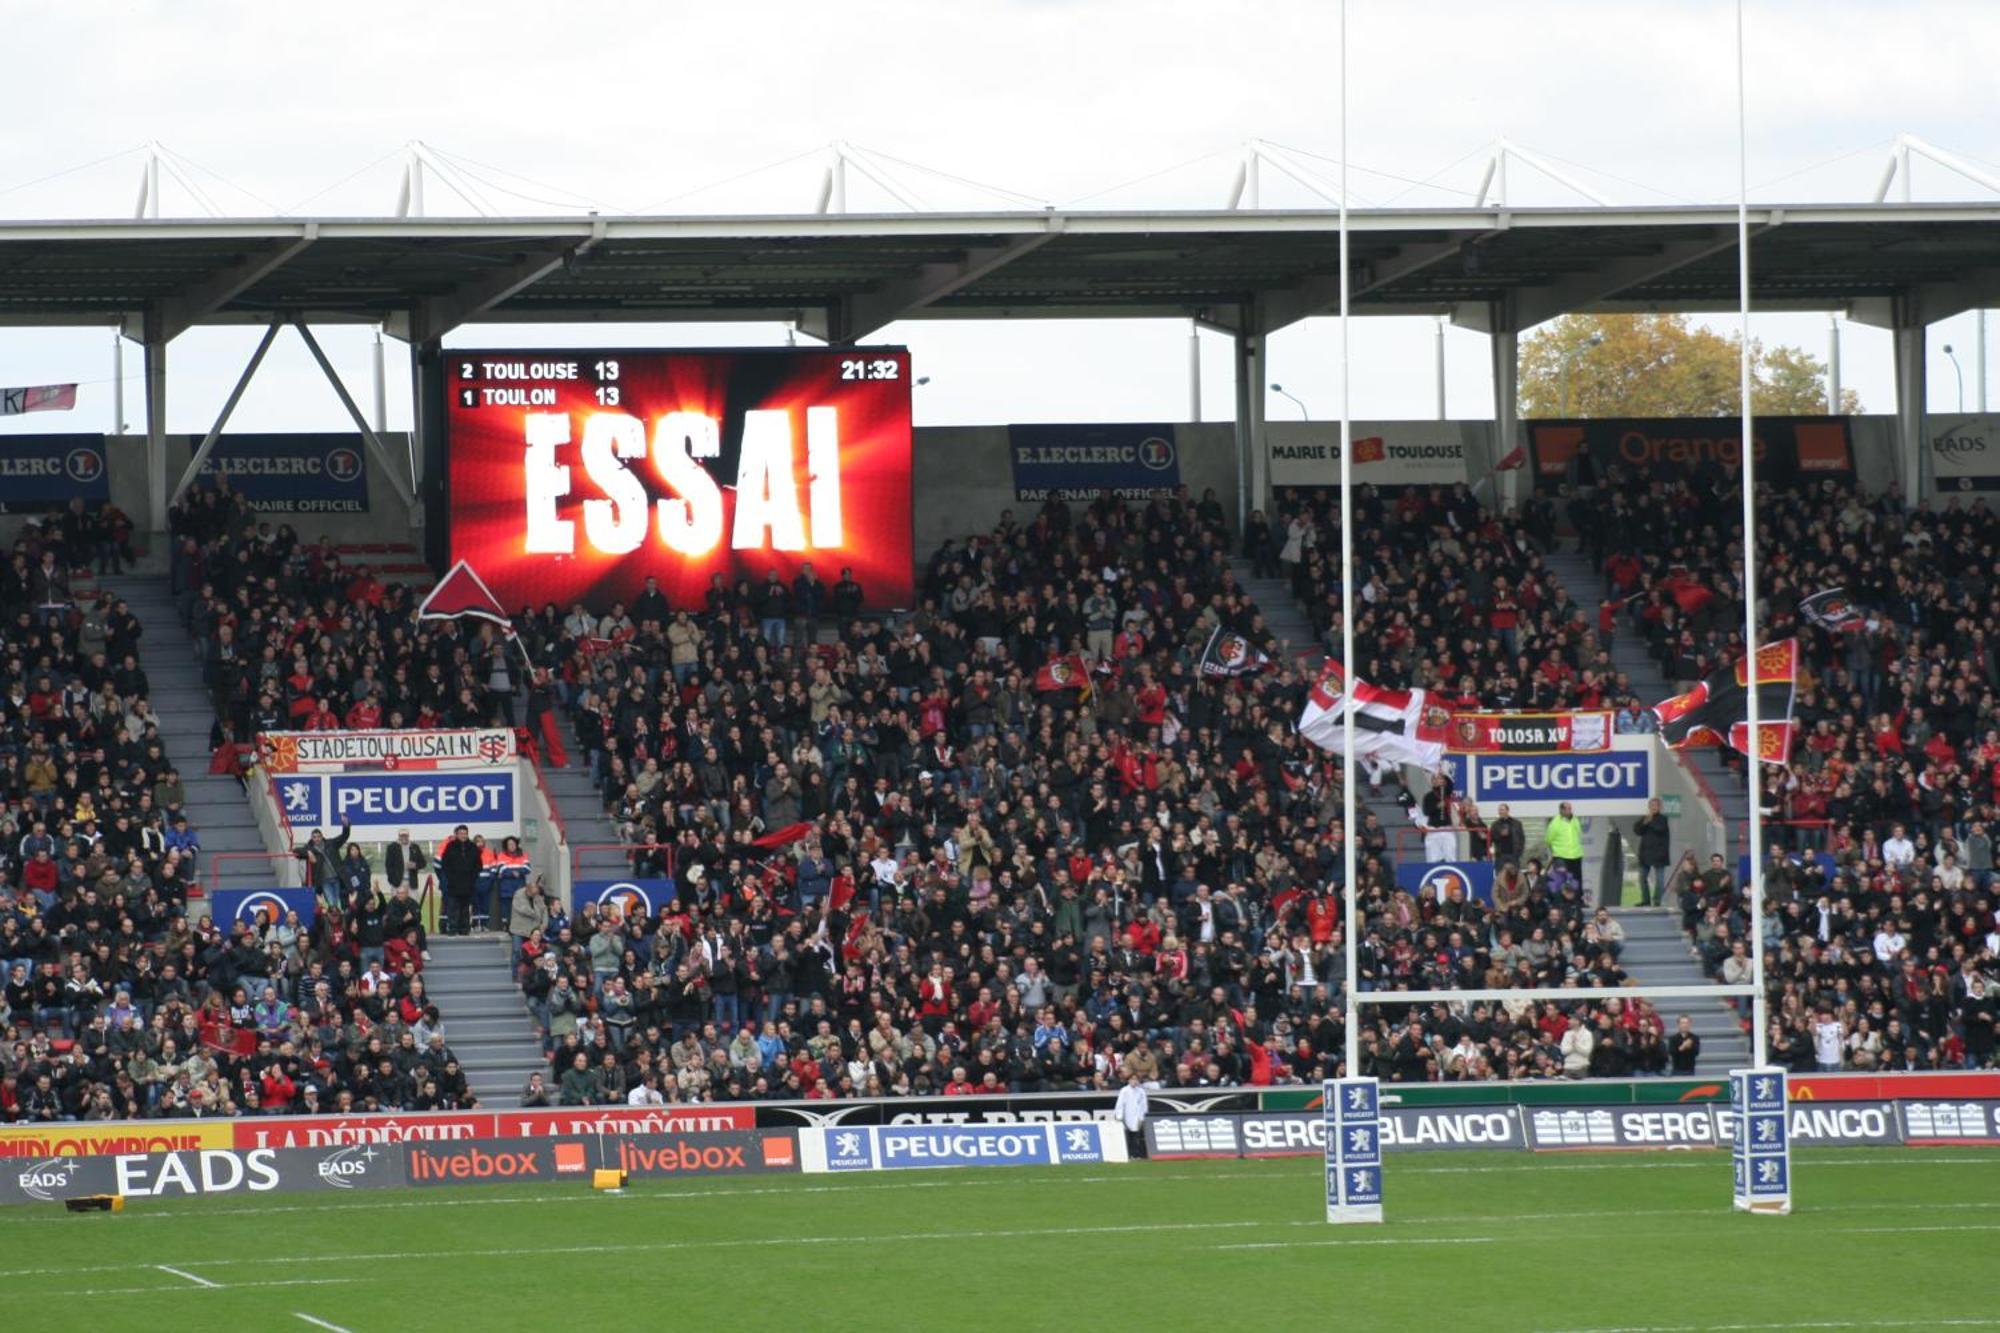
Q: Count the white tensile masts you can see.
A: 6